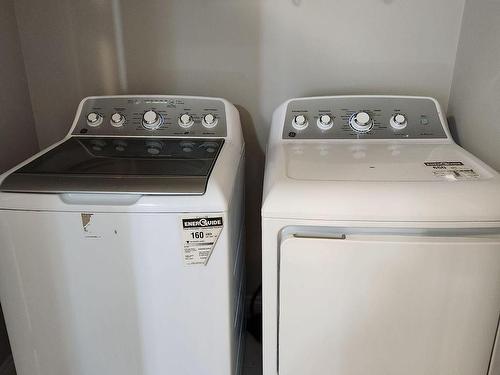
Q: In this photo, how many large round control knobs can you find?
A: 2